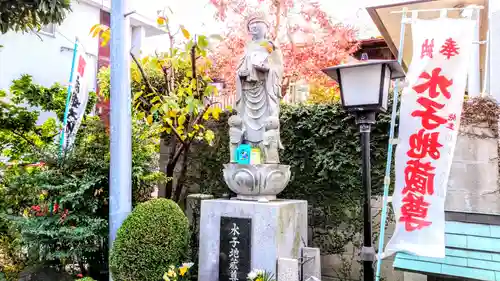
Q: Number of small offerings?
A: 2